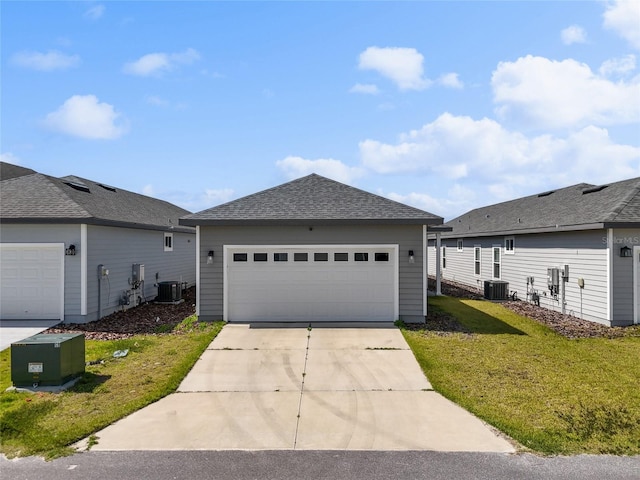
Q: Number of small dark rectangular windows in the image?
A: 8